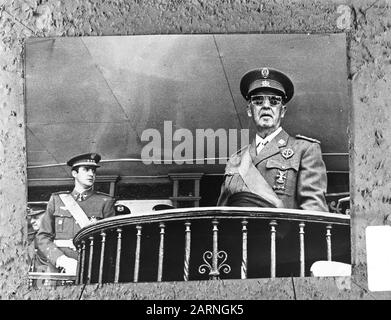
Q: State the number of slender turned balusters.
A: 13